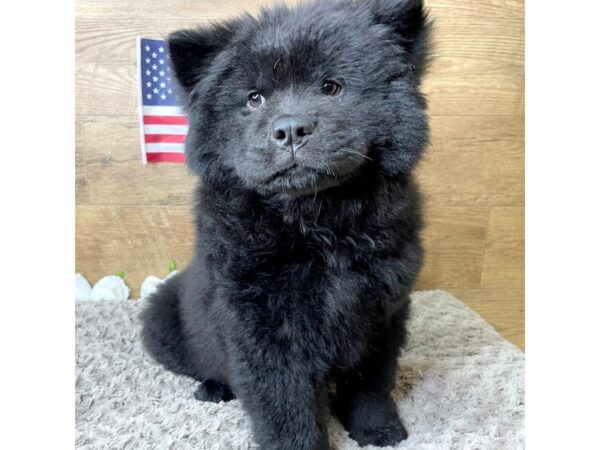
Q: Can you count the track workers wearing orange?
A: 0